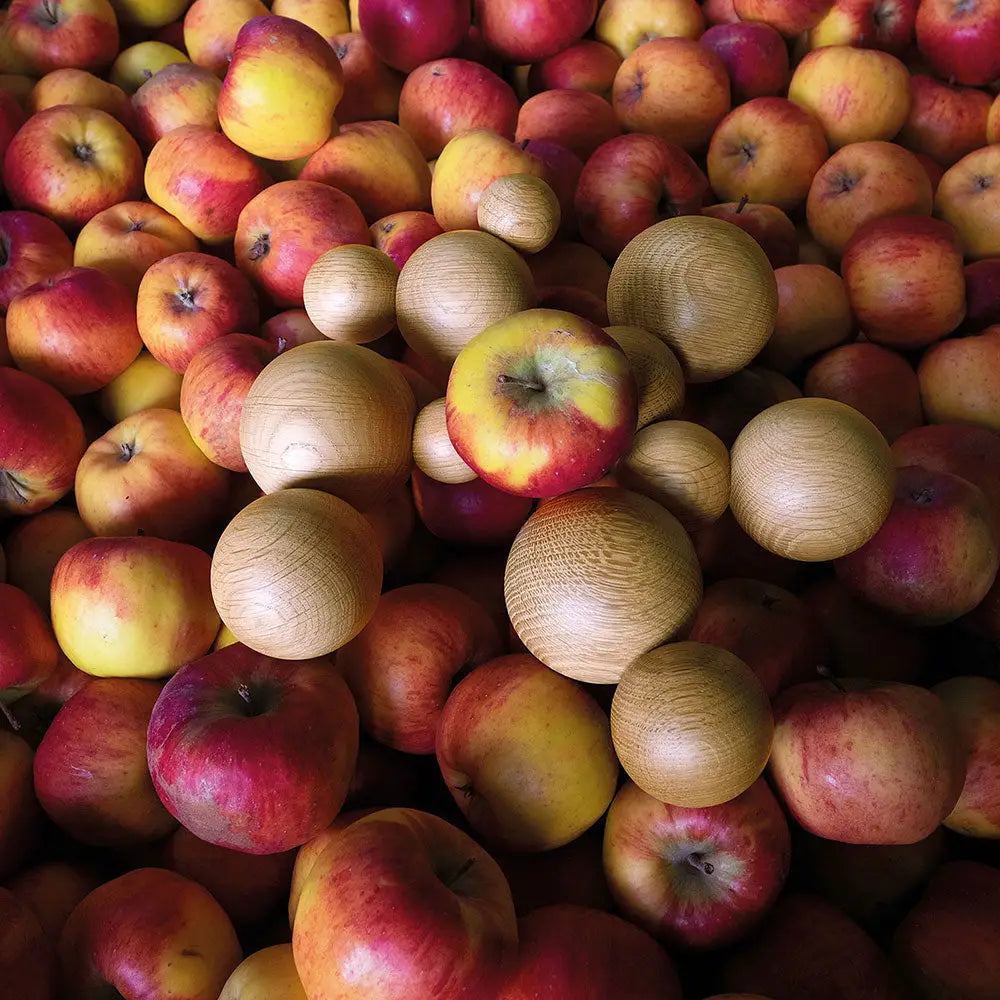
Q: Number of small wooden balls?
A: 5